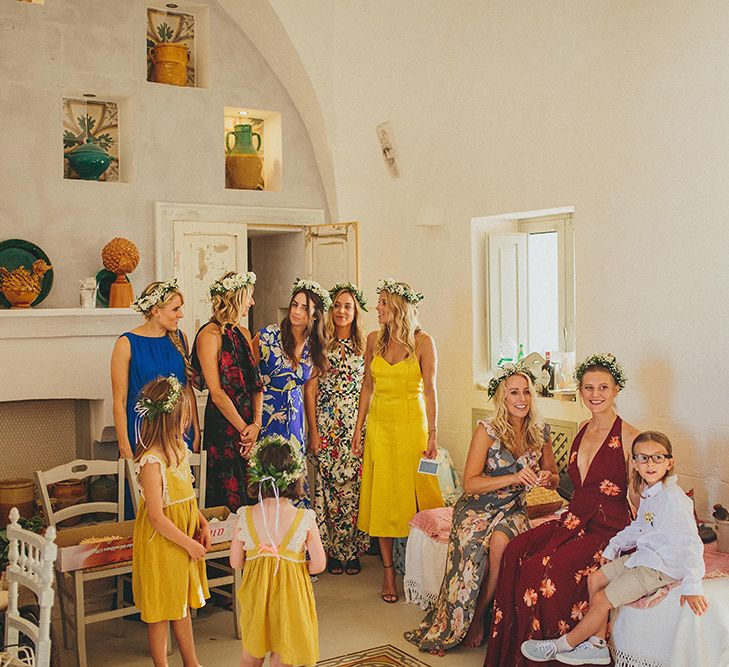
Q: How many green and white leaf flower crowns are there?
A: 9